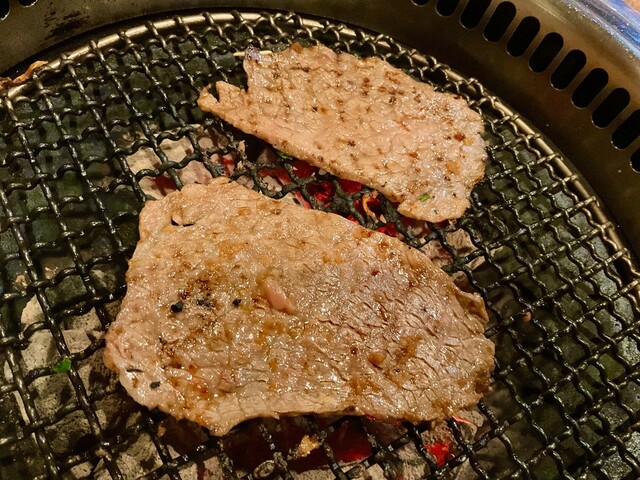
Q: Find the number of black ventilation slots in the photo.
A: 13